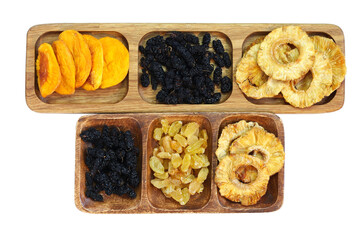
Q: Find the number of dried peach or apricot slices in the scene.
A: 5